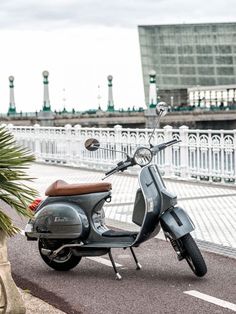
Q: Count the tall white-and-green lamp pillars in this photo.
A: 4